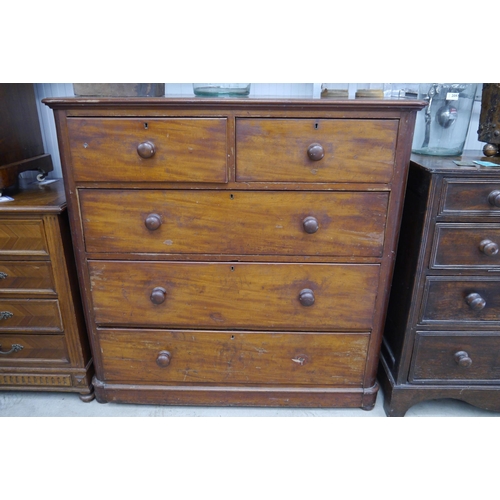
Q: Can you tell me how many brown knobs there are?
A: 11